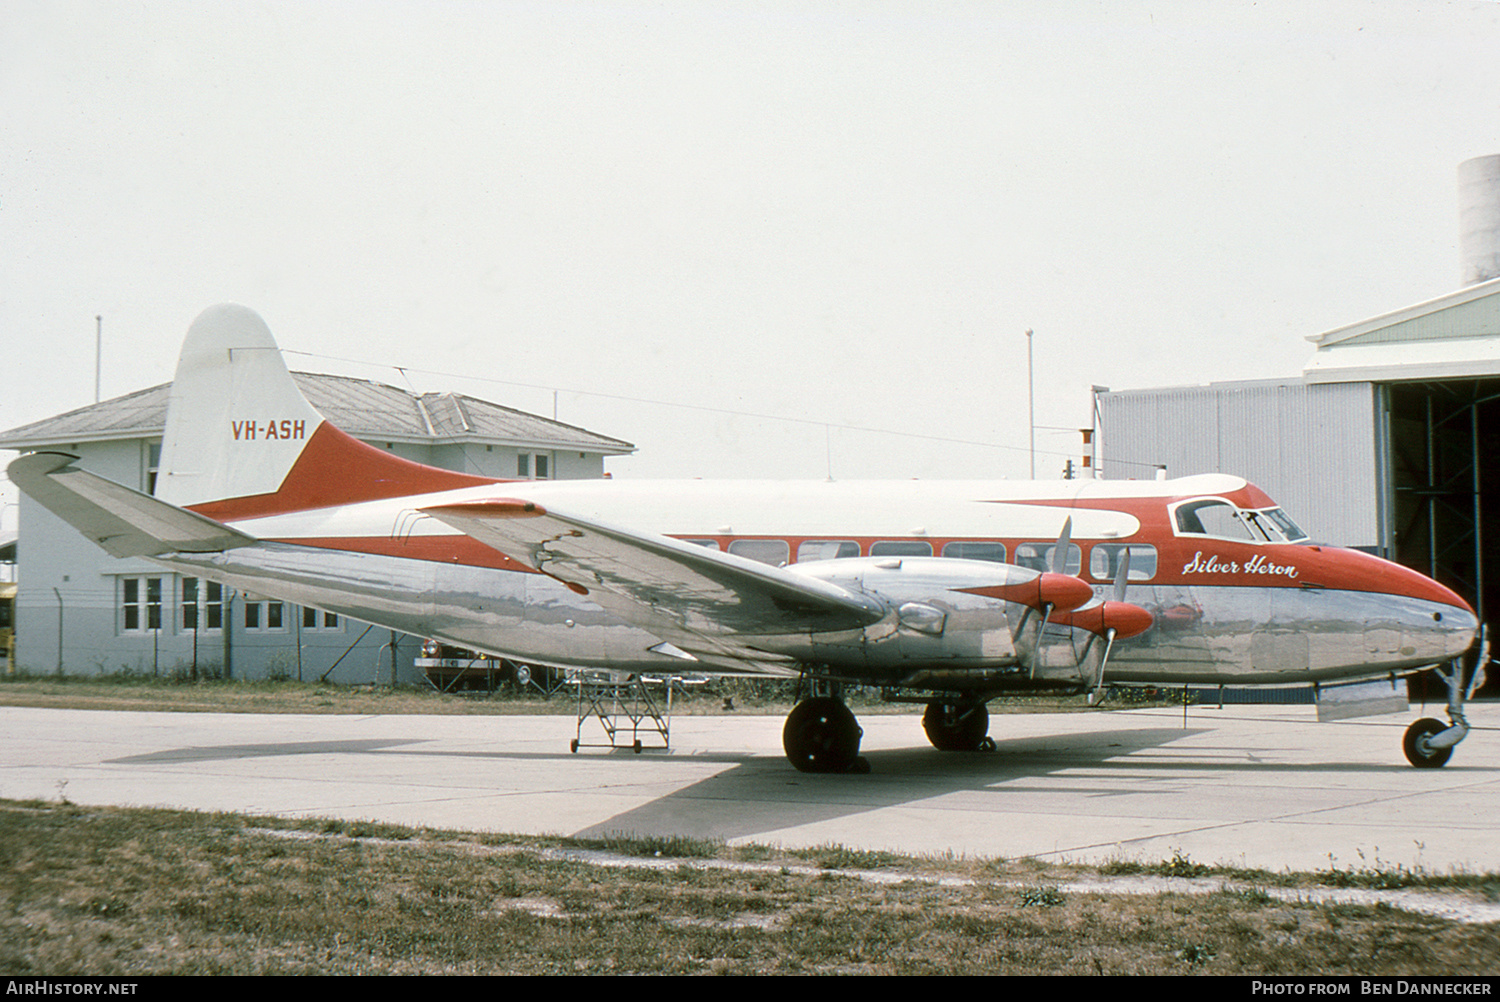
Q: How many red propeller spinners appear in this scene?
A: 2